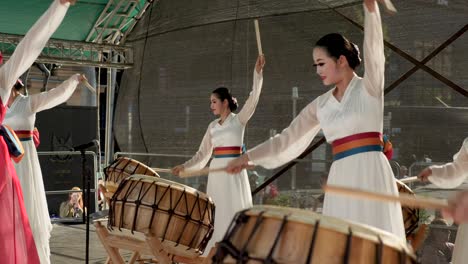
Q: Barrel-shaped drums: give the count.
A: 4